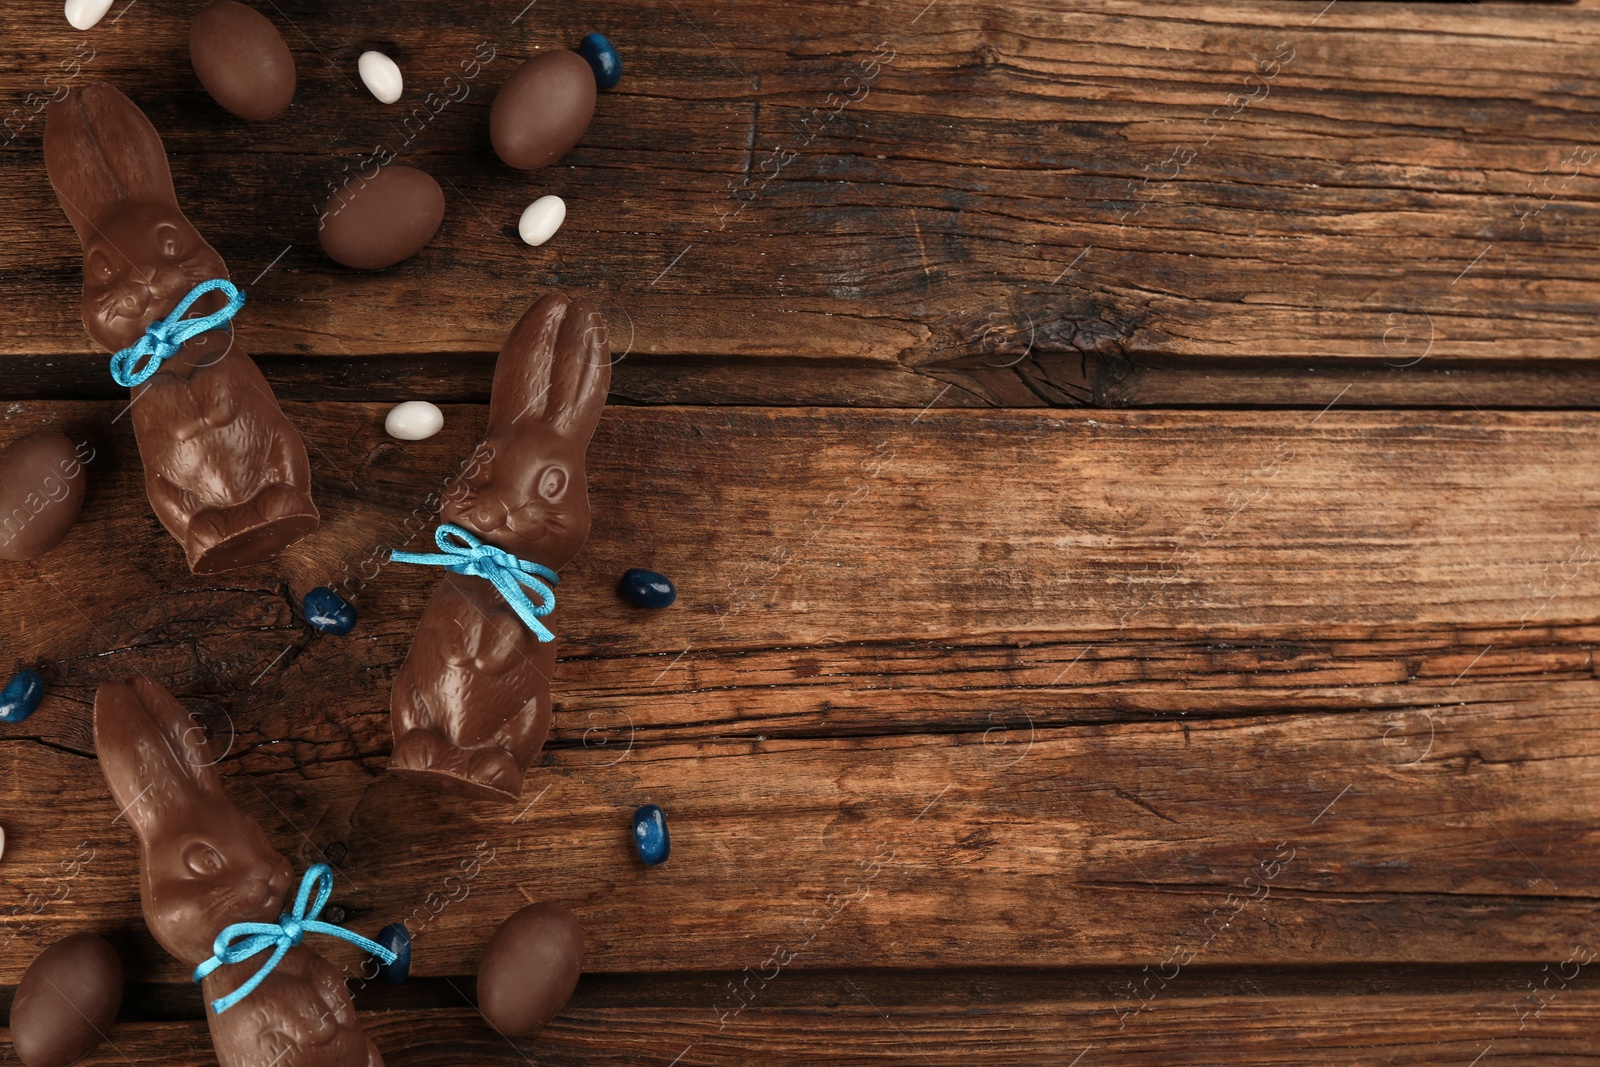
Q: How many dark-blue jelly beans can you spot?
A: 6